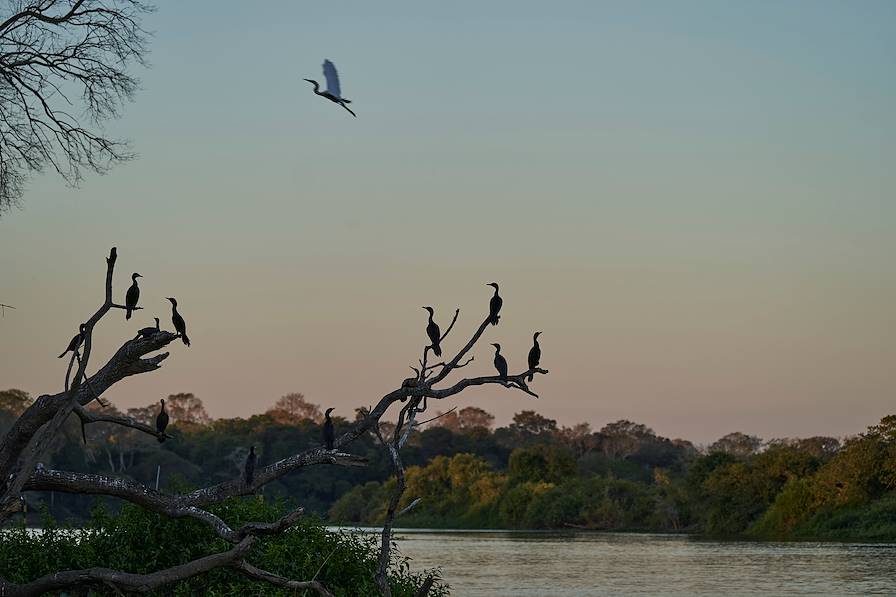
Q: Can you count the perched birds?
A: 12